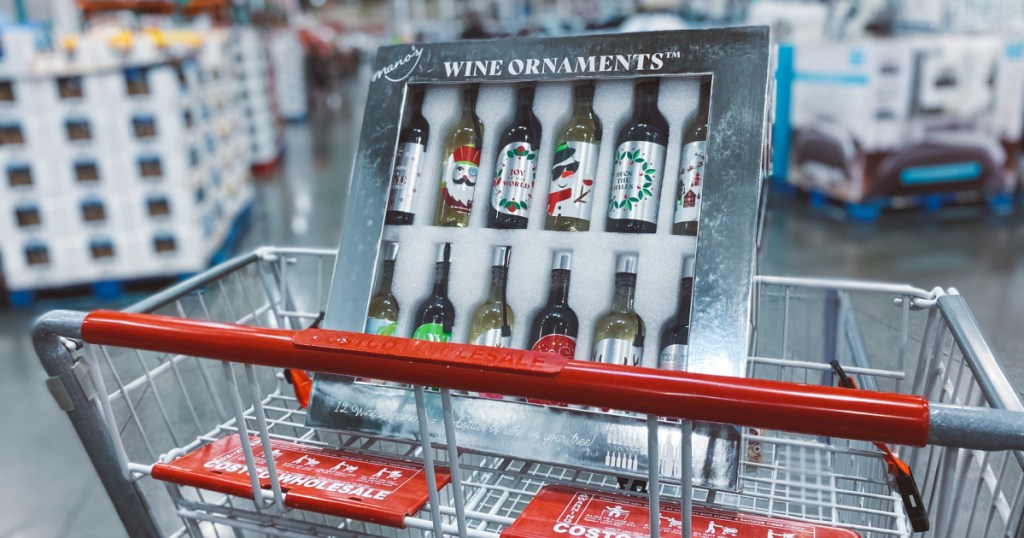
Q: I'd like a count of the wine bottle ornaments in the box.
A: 12